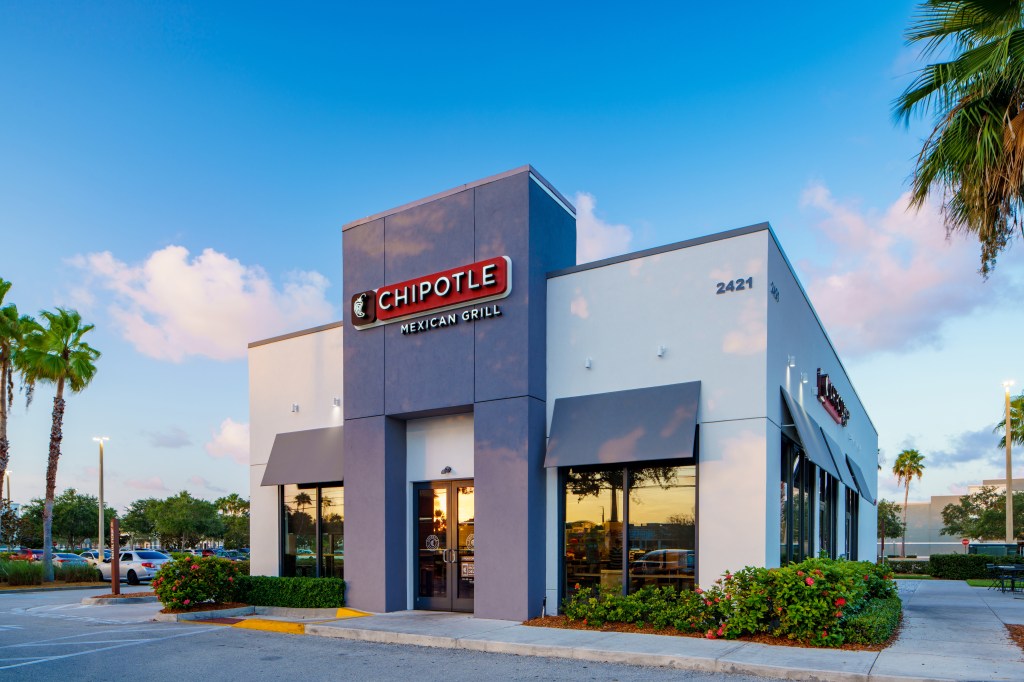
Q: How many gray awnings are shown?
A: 5